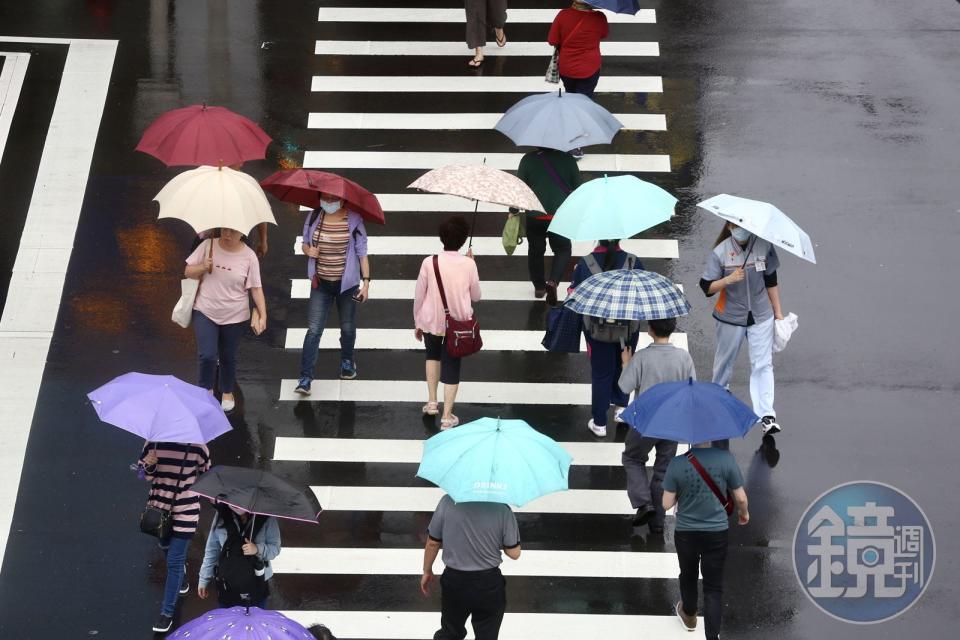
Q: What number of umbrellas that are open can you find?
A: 14